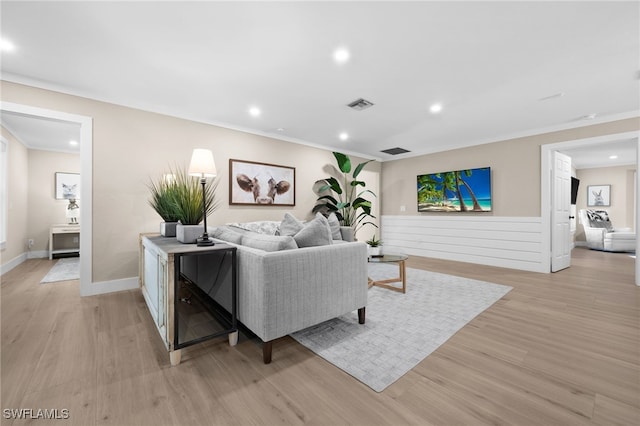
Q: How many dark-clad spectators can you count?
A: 0